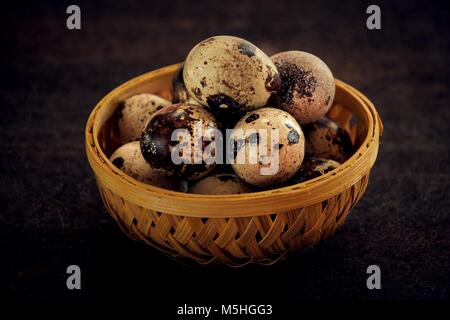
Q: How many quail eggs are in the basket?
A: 10